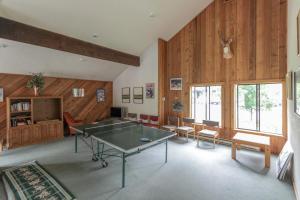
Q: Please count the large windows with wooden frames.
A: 2